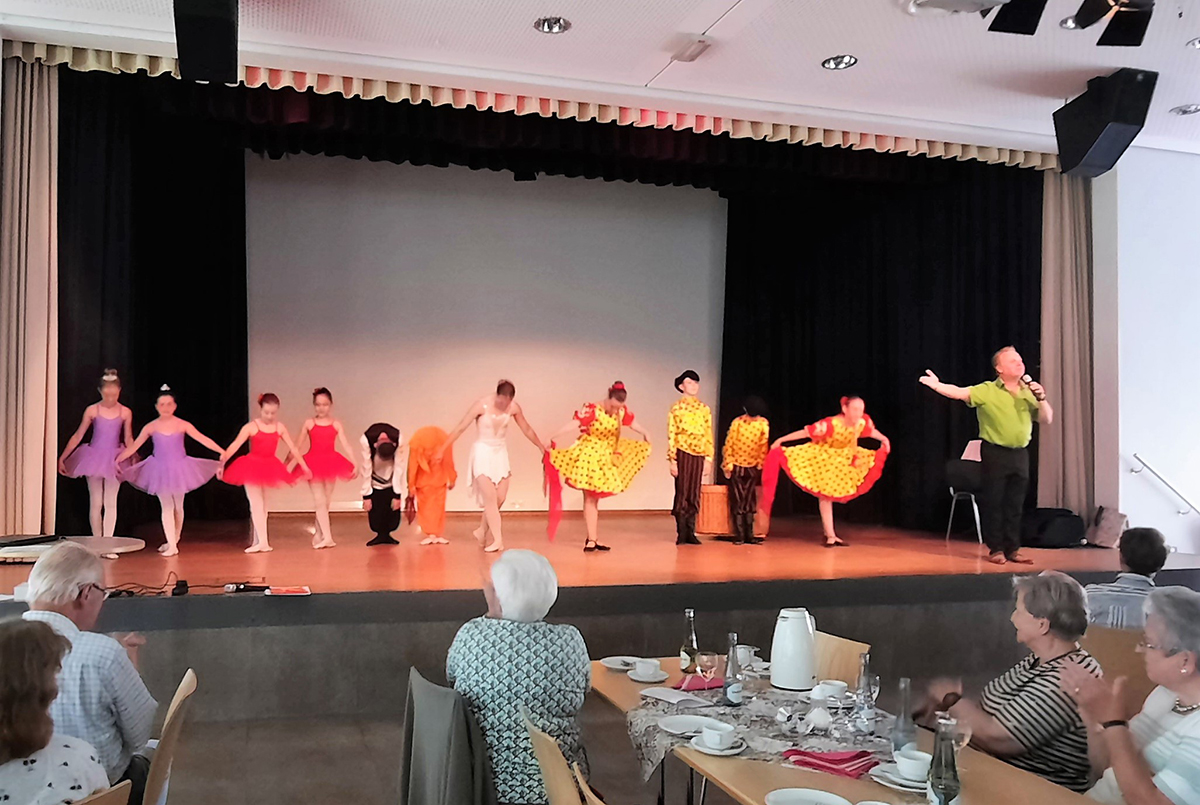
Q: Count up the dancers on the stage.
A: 11